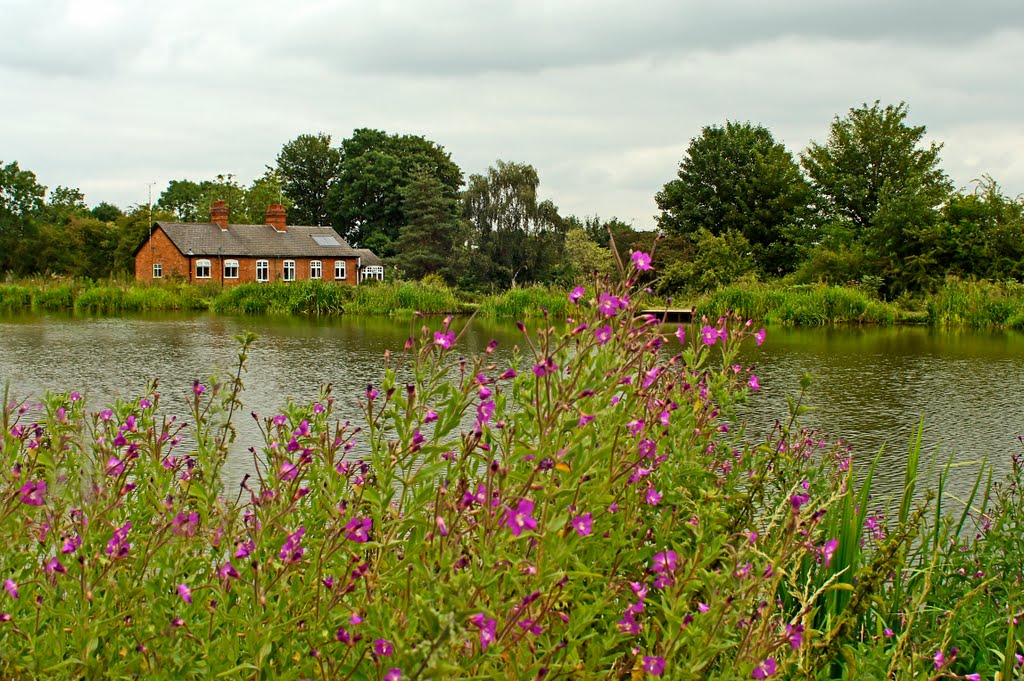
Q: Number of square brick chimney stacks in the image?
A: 2